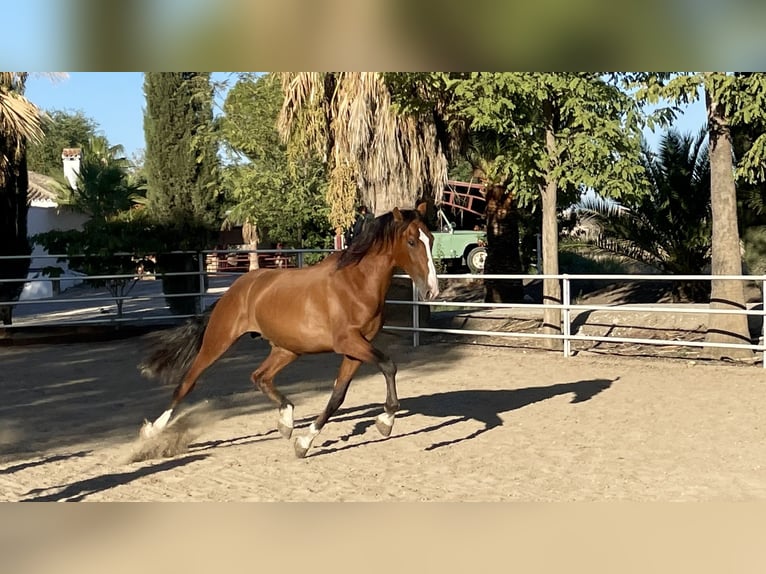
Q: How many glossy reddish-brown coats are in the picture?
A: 1